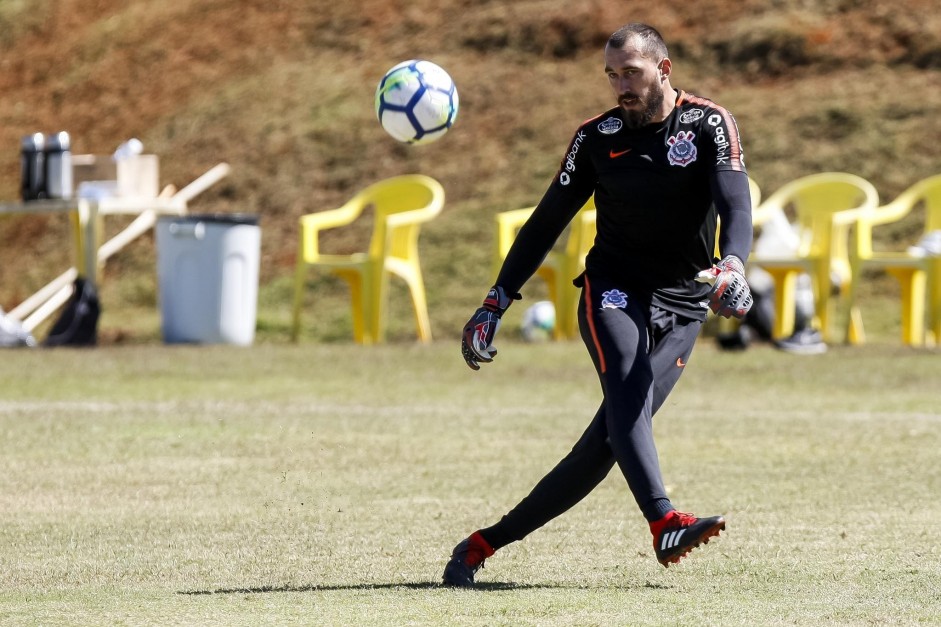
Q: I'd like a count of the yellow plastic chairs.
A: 5